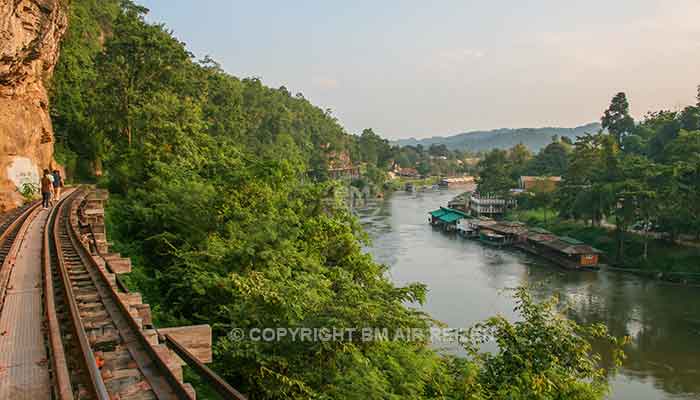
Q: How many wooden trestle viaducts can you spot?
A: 1